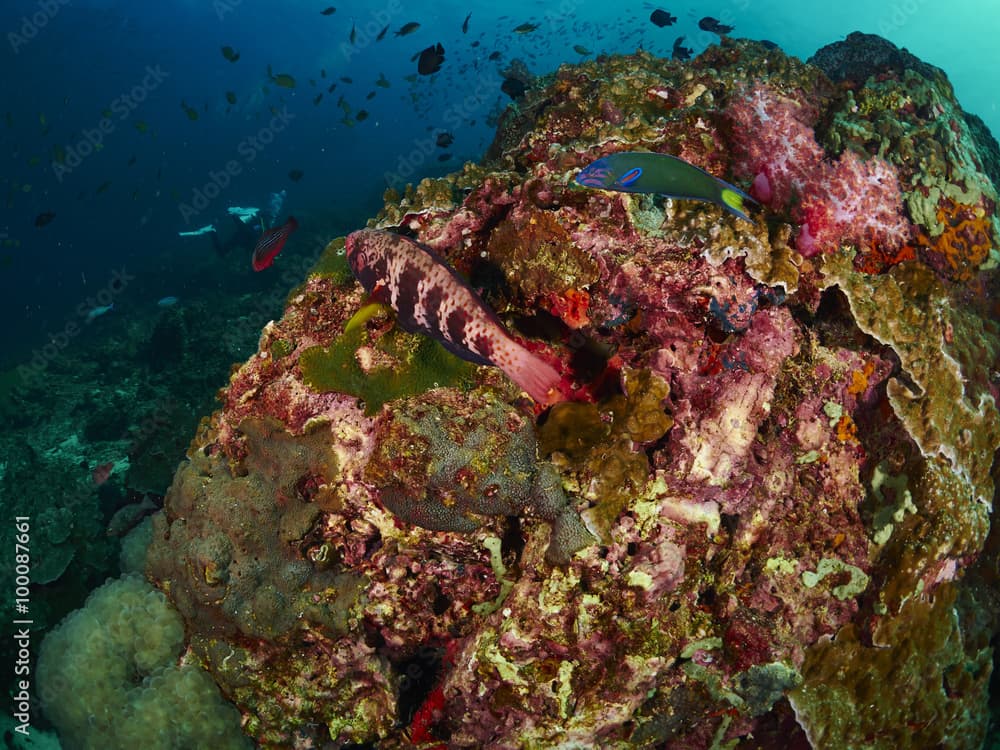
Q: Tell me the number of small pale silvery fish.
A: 2